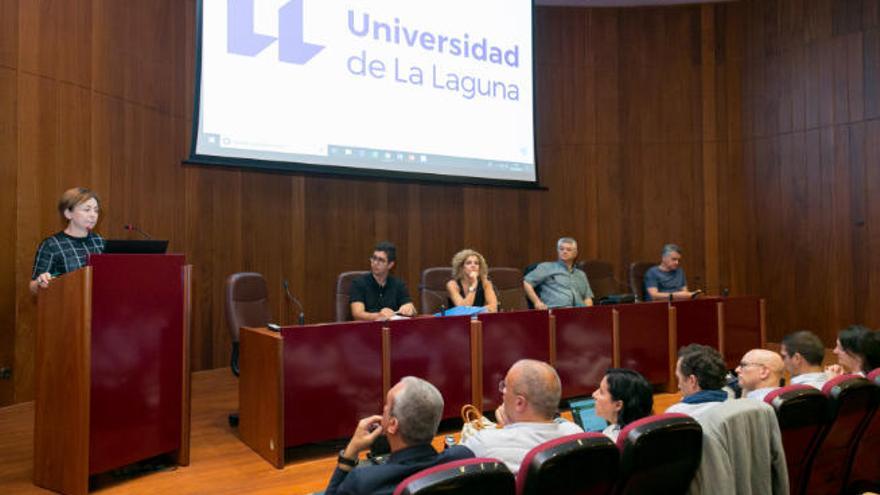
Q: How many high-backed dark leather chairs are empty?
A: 3